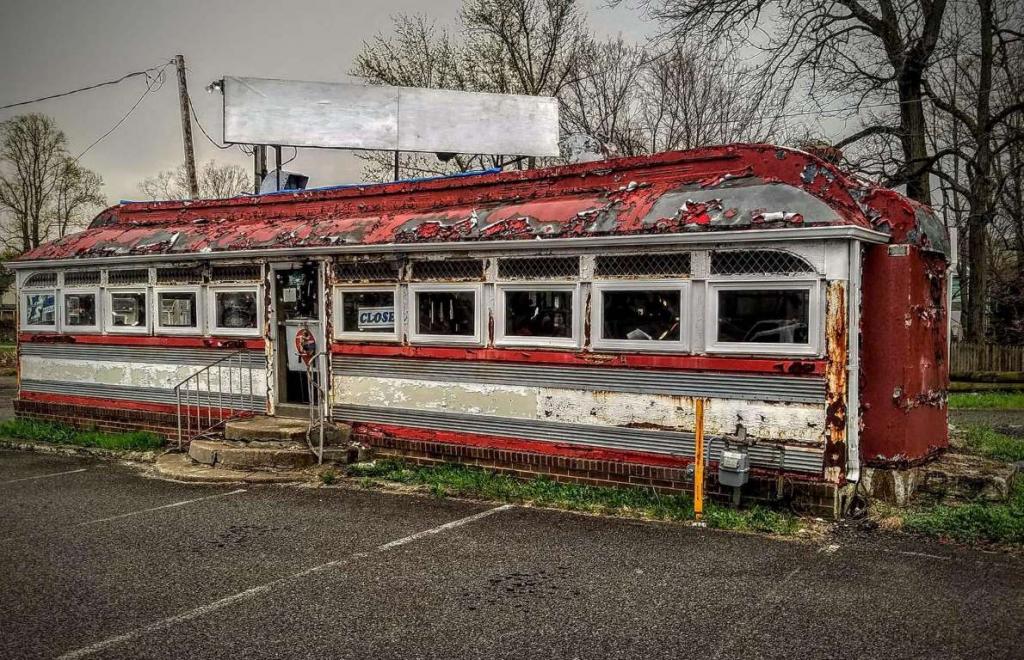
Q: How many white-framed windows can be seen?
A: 10